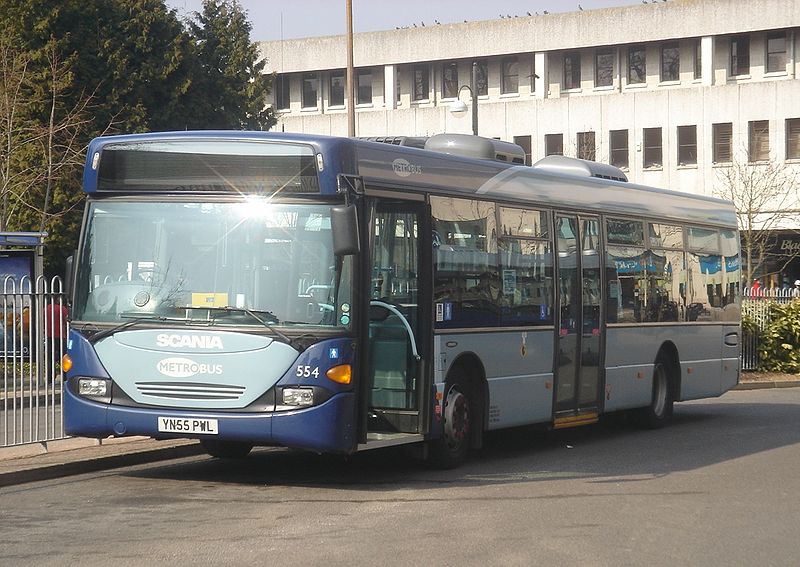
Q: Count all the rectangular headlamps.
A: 2